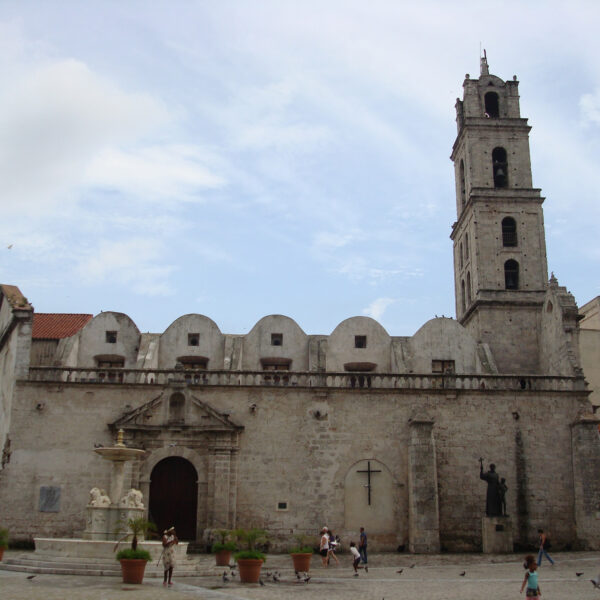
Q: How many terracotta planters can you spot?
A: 5